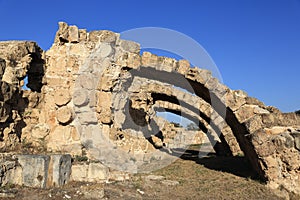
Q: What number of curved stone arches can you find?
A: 3